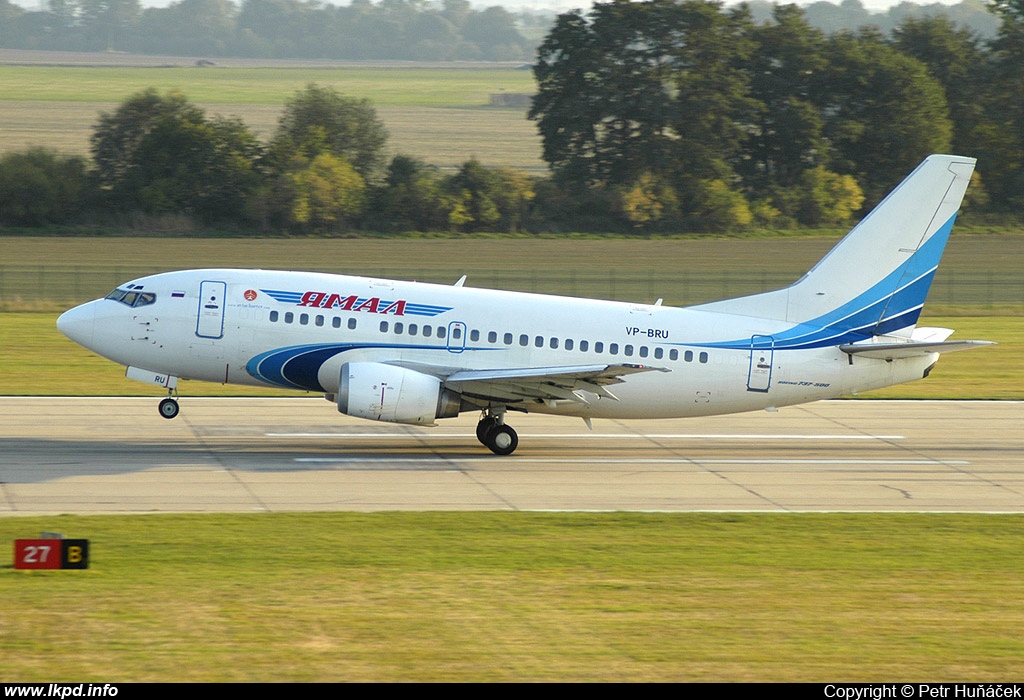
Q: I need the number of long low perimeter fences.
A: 1